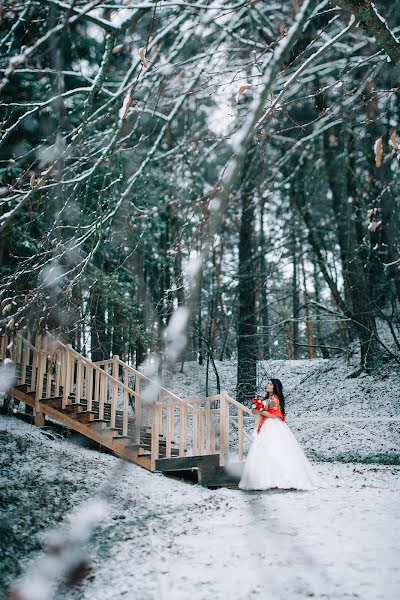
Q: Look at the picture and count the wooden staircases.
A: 1